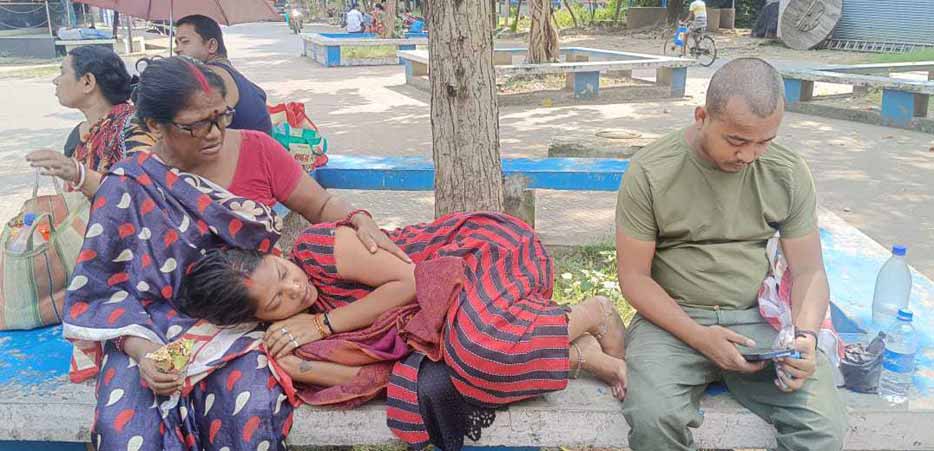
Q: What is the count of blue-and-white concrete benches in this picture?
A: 4